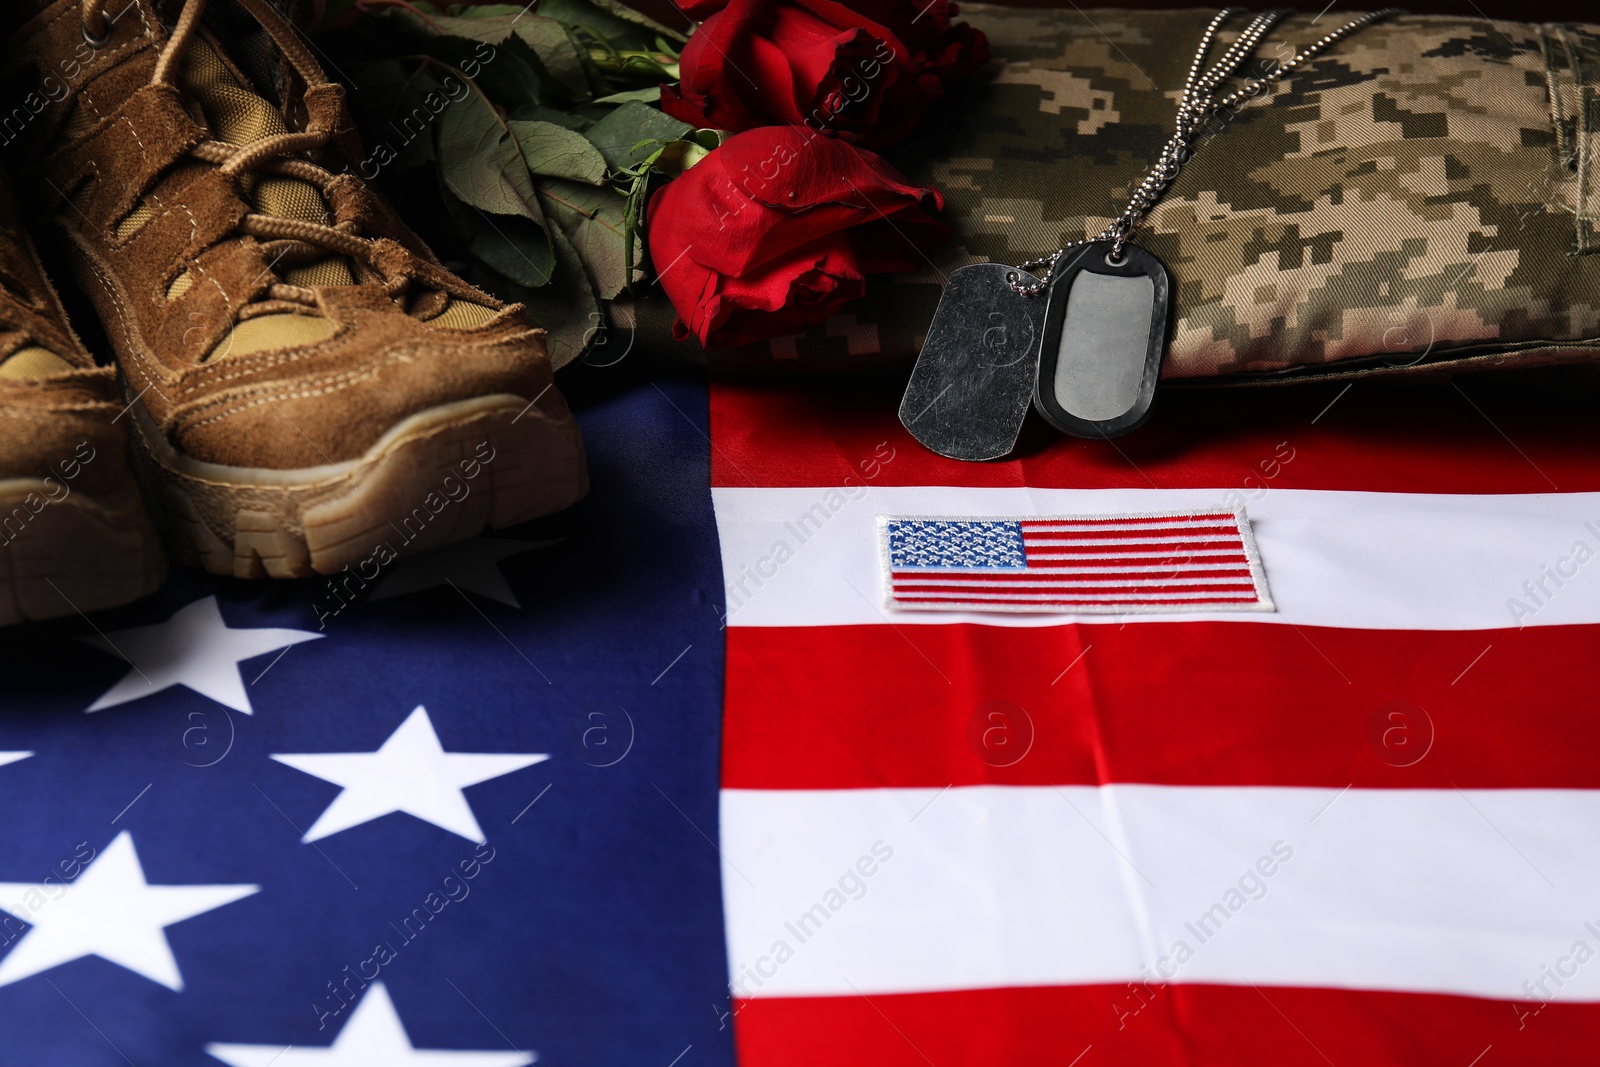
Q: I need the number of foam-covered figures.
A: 0